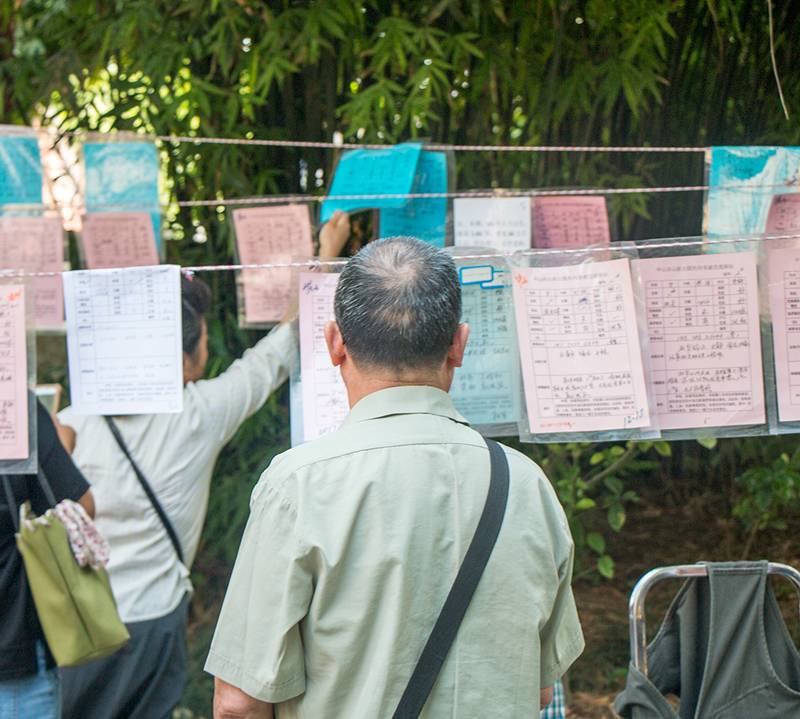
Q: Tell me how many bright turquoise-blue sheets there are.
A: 5